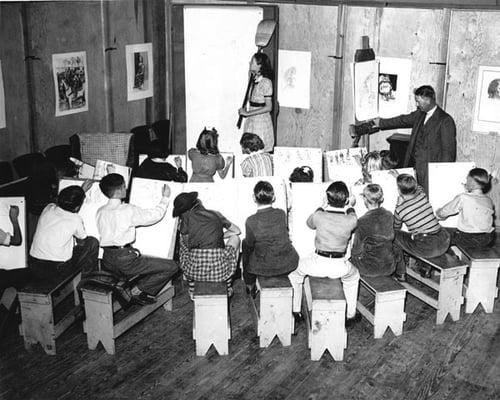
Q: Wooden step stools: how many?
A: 8